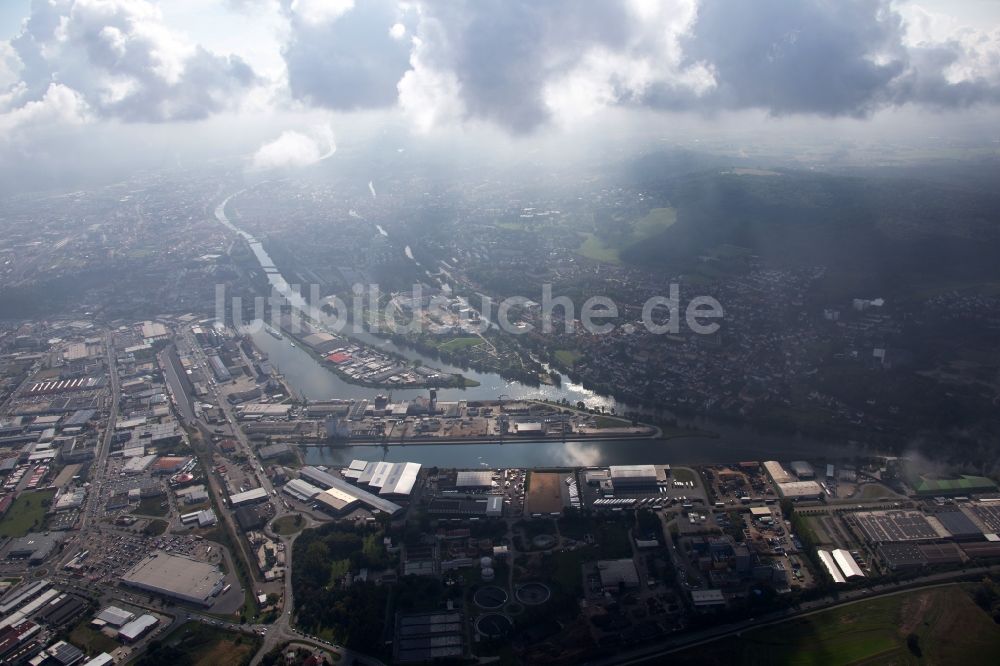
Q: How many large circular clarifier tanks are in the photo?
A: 3